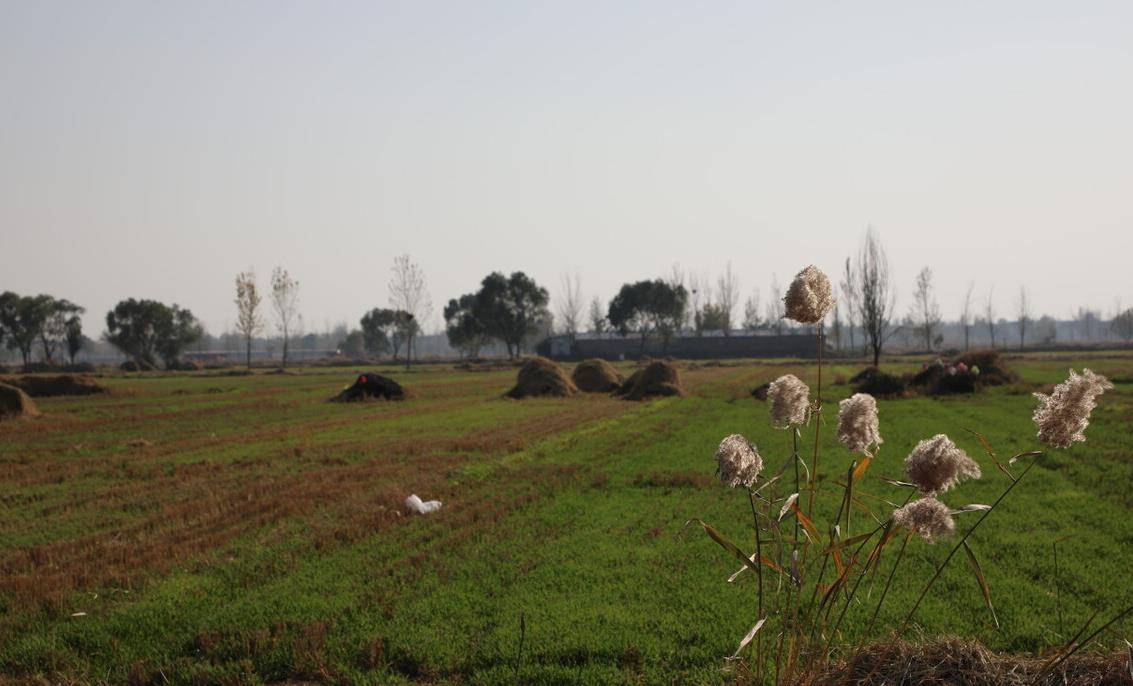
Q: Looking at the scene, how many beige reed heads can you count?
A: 7